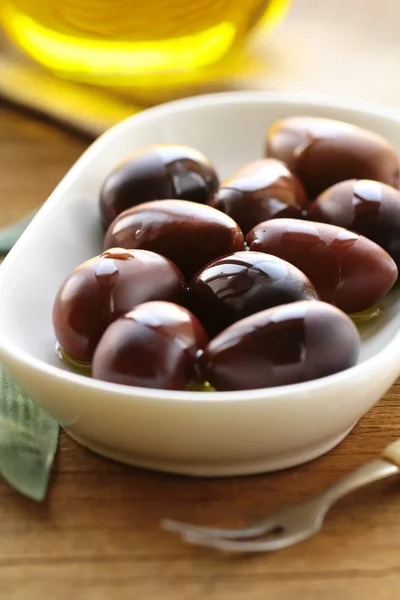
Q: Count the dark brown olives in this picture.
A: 10